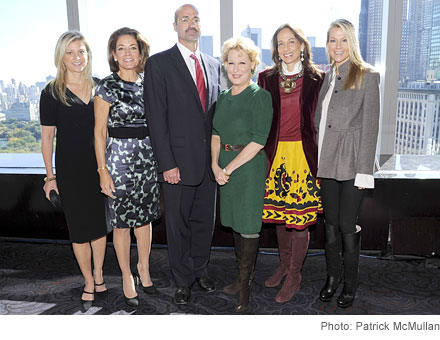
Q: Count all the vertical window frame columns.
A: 3